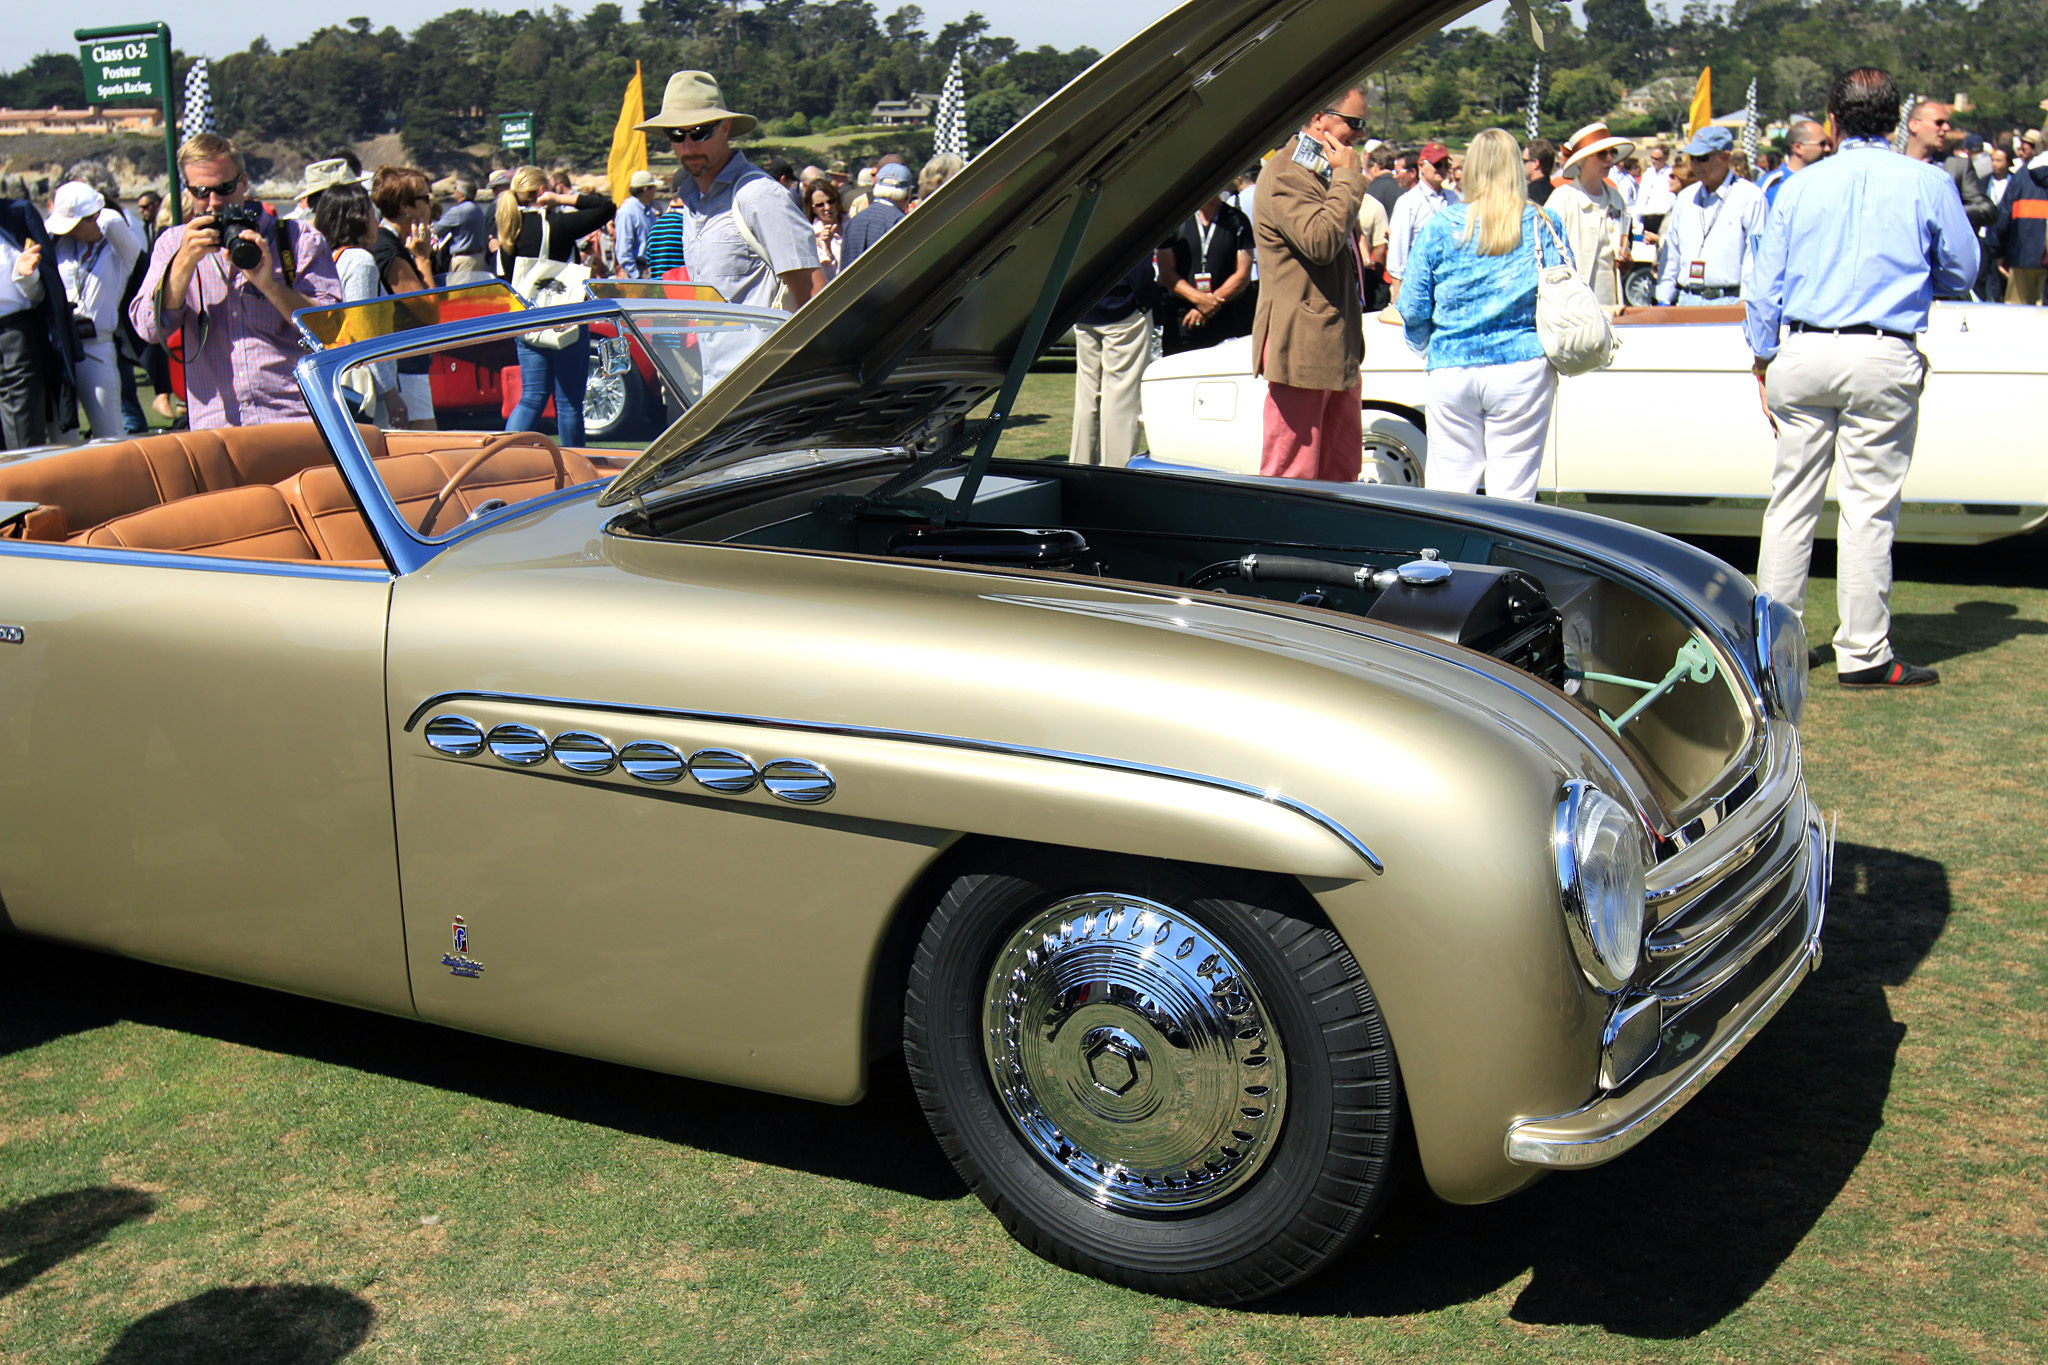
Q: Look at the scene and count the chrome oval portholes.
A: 6